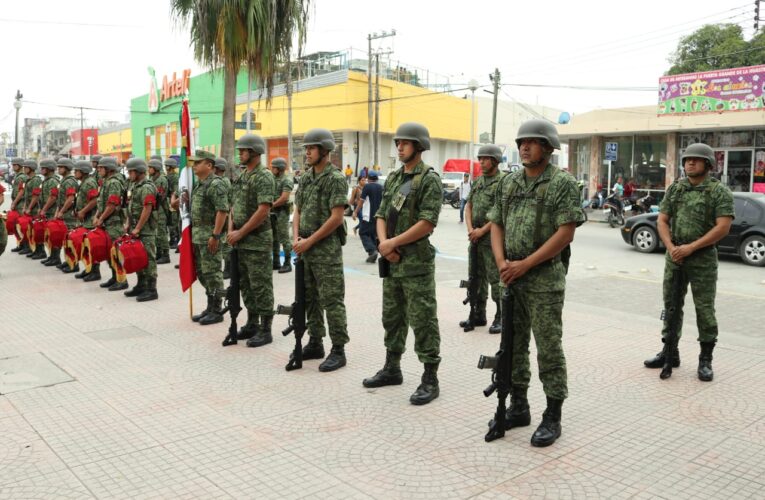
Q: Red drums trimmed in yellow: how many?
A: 7